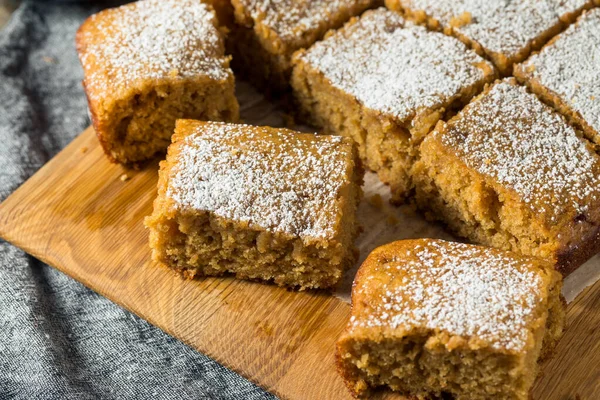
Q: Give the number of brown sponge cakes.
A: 8